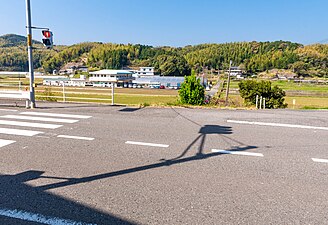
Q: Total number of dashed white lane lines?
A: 4